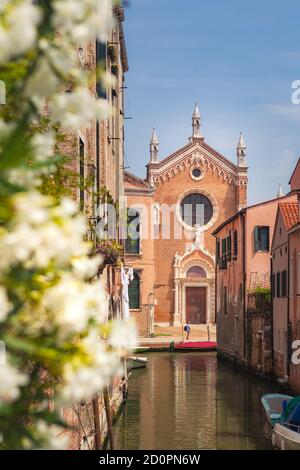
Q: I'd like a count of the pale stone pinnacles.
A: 4